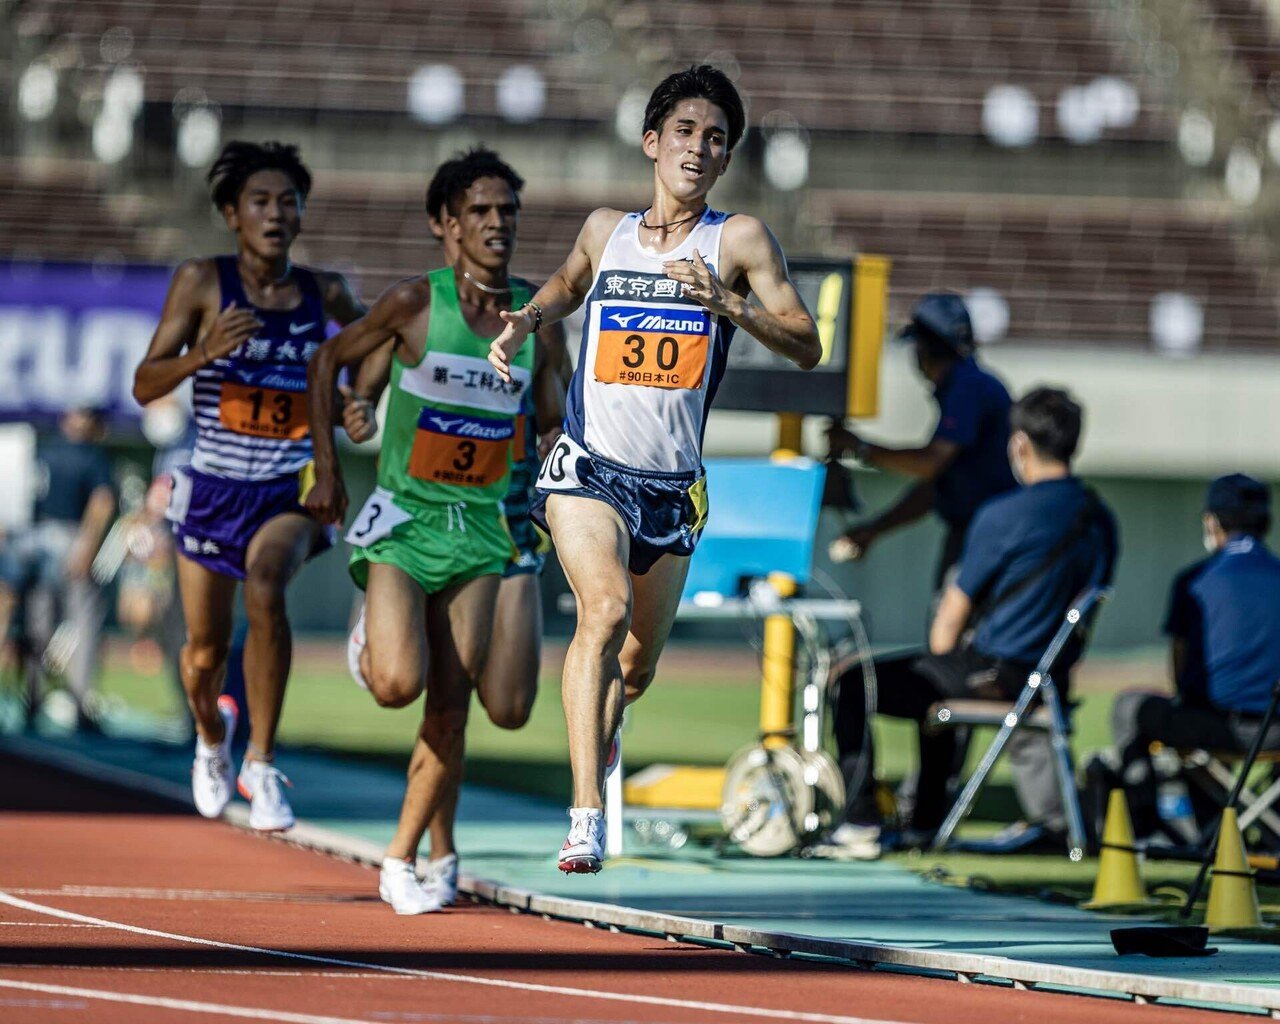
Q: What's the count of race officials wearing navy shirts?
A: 3